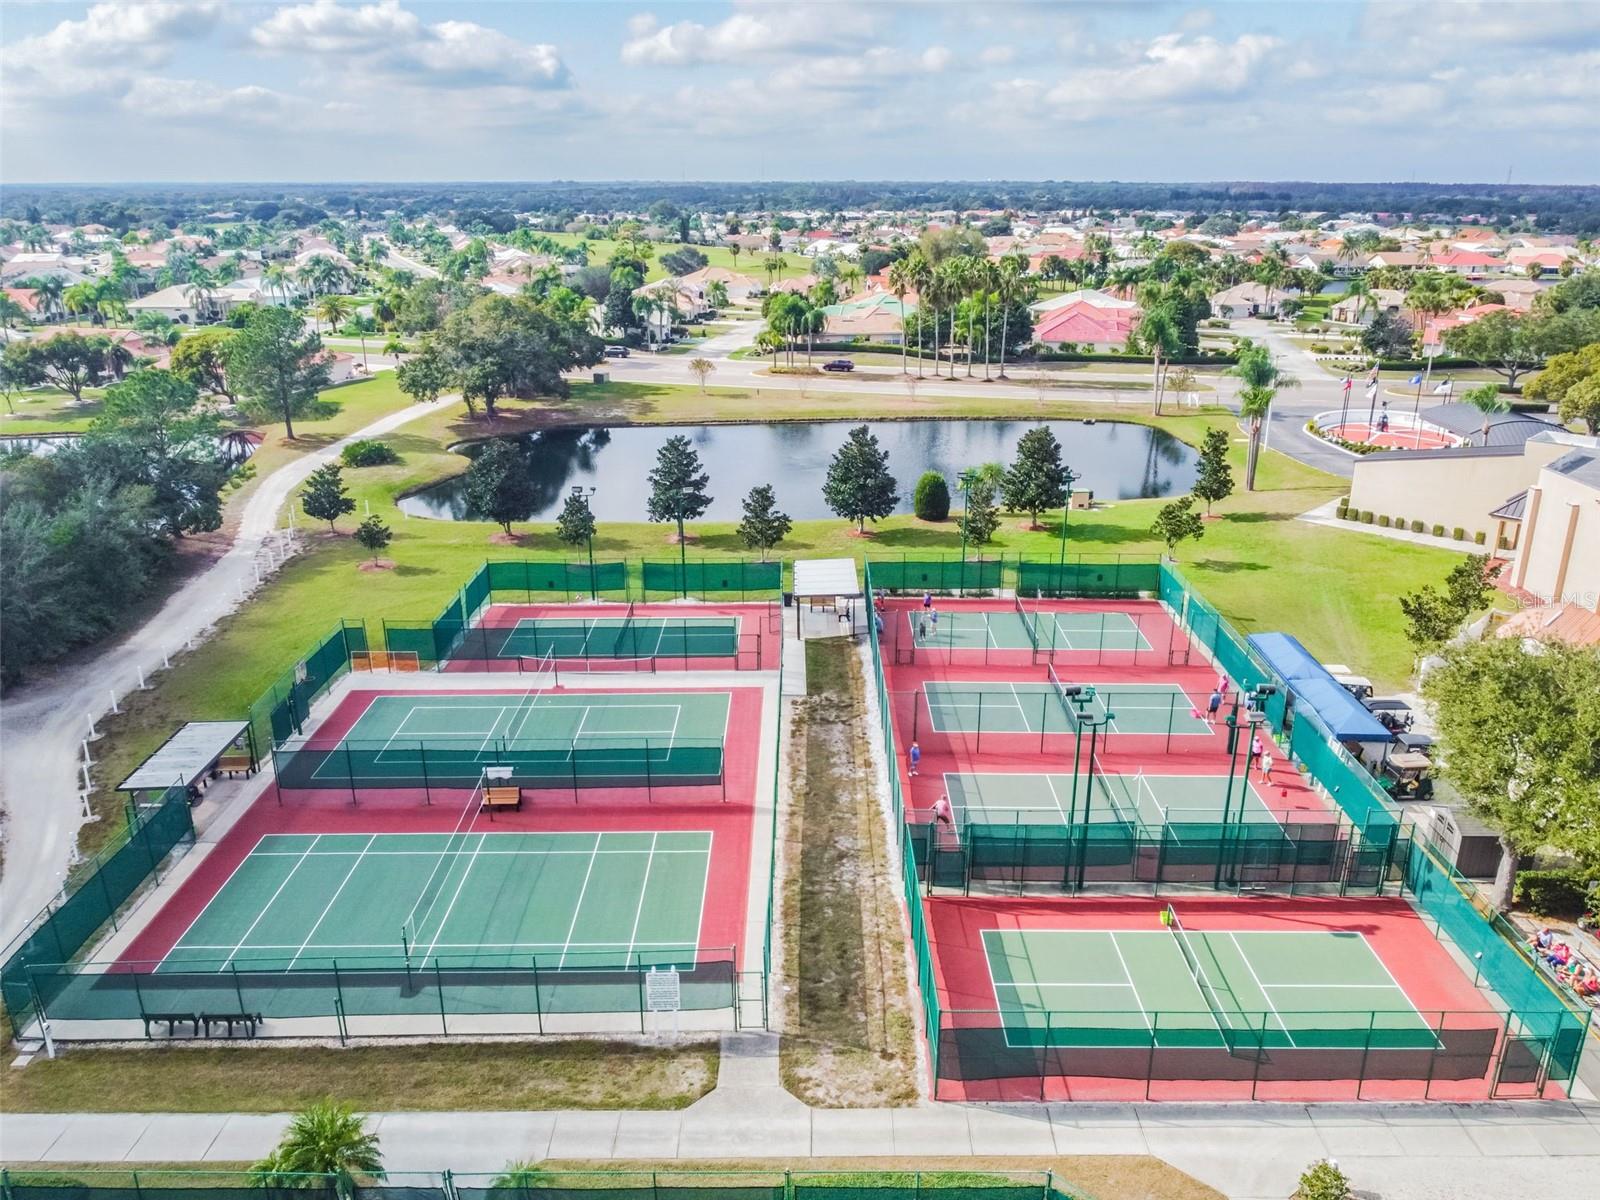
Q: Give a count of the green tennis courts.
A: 7